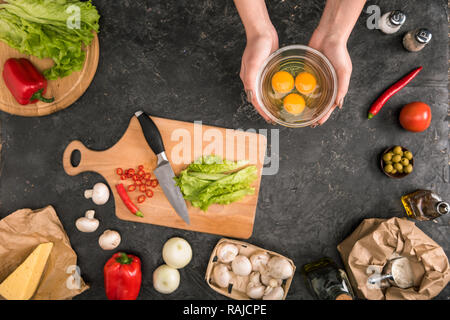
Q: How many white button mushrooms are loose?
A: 3